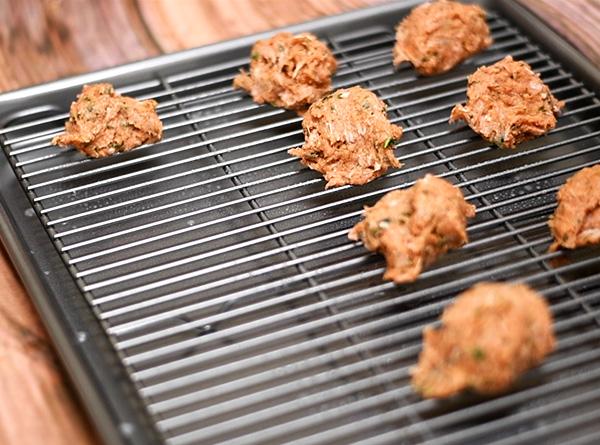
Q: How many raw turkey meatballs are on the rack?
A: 8